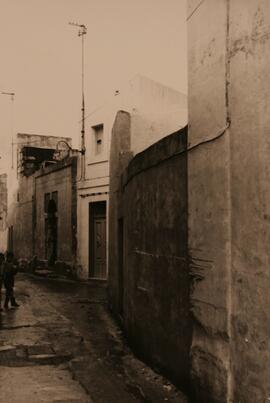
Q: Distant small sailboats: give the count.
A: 0